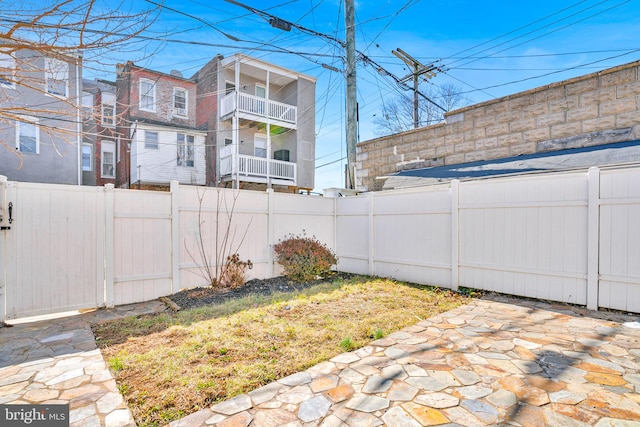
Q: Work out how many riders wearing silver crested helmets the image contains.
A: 0